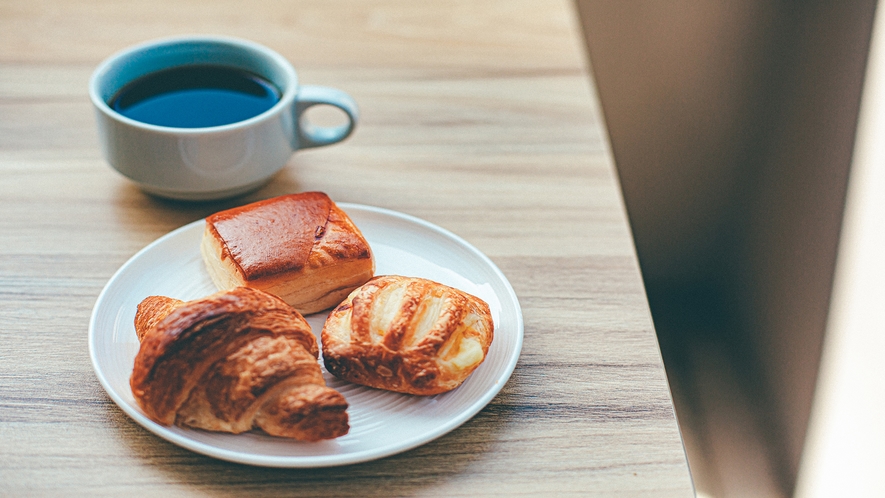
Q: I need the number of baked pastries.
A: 3